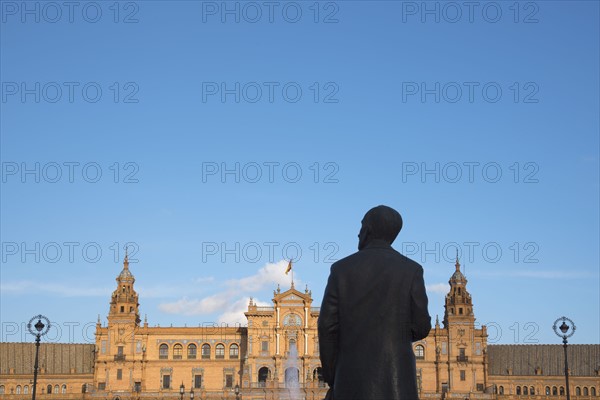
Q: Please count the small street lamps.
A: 3